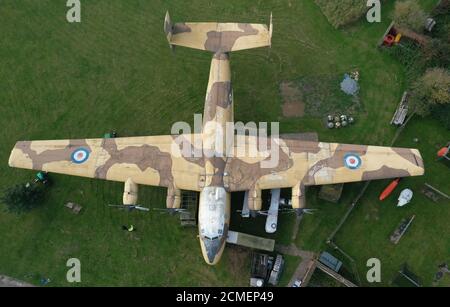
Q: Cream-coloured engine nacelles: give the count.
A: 4